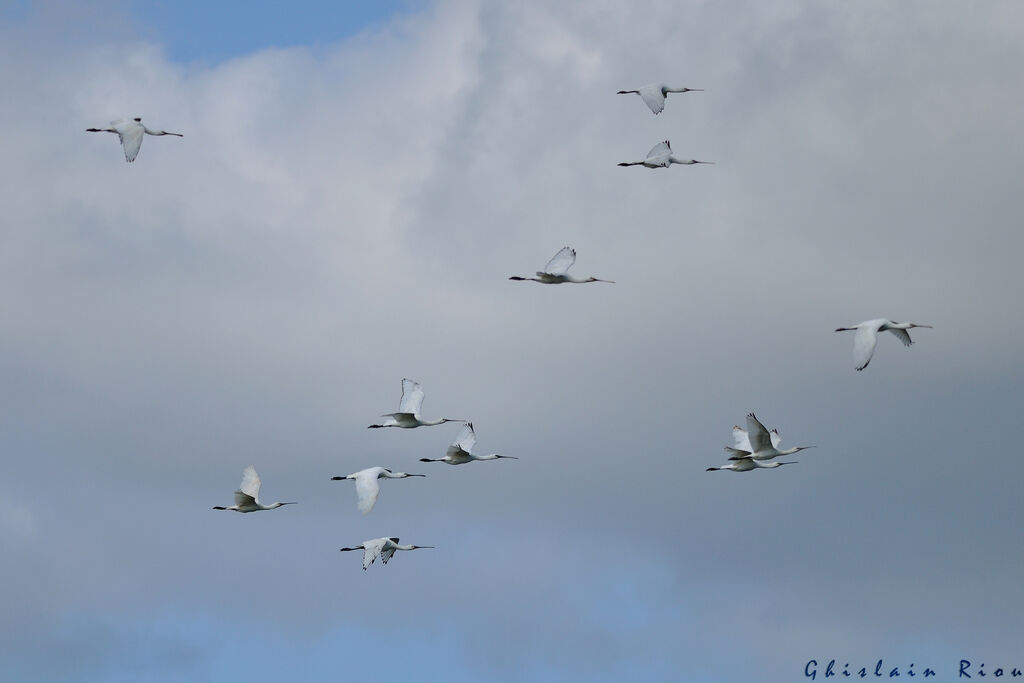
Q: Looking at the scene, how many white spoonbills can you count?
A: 12